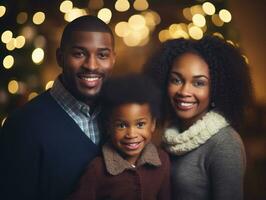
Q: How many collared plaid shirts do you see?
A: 1